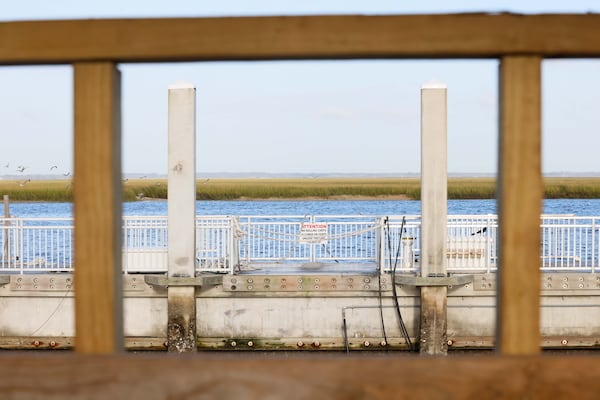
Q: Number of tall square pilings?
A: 2